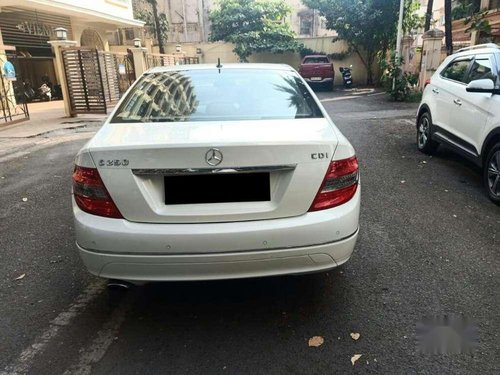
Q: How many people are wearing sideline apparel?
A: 0